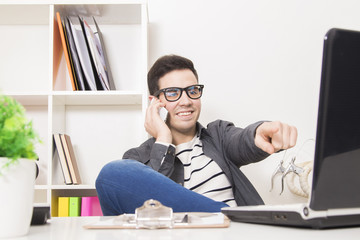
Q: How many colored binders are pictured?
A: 3